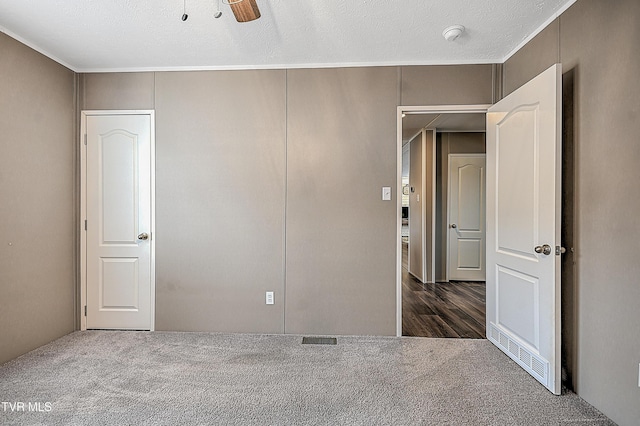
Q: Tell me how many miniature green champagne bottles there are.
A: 0